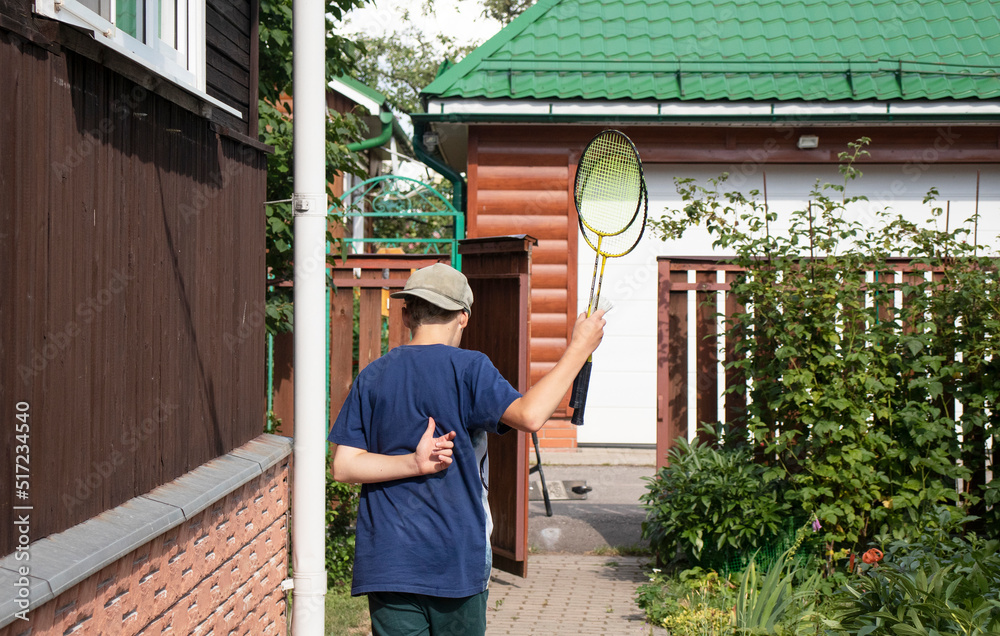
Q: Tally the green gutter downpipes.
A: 2